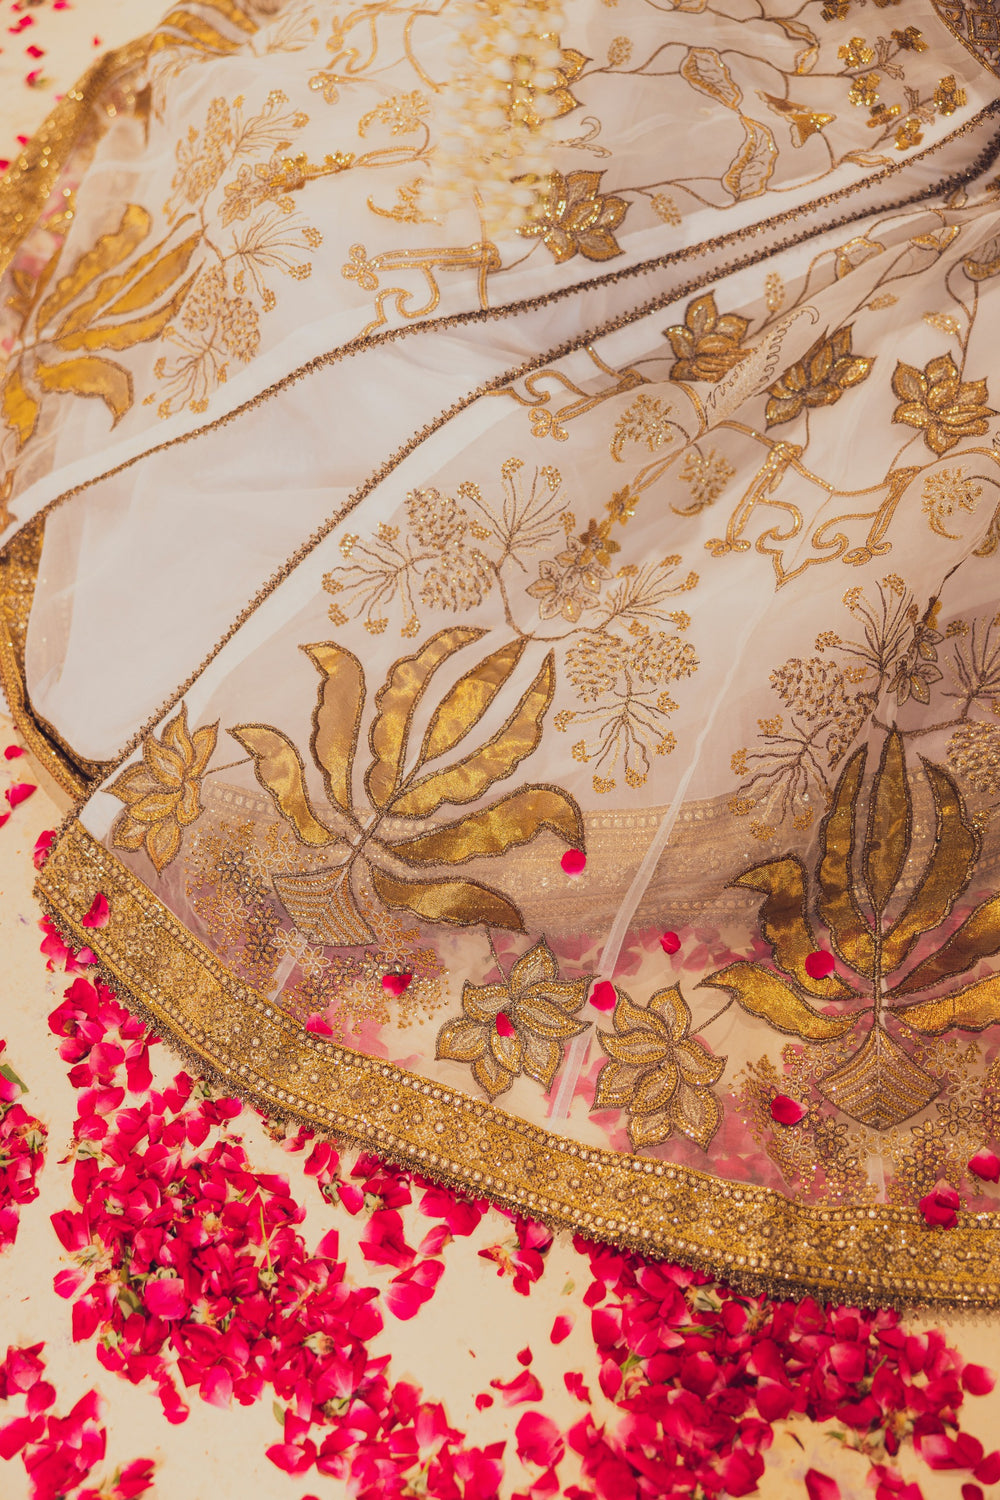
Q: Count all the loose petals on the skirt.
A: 11